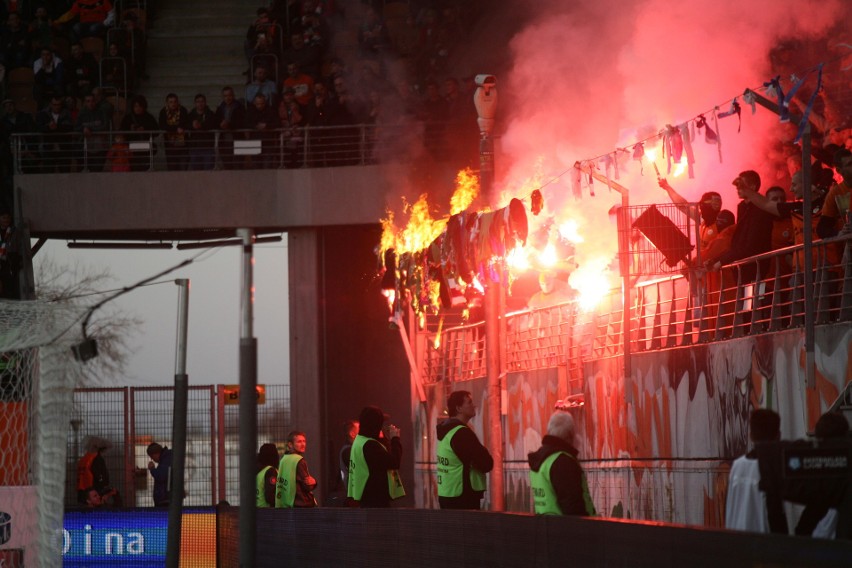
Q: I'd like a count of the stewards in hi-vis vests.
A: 5